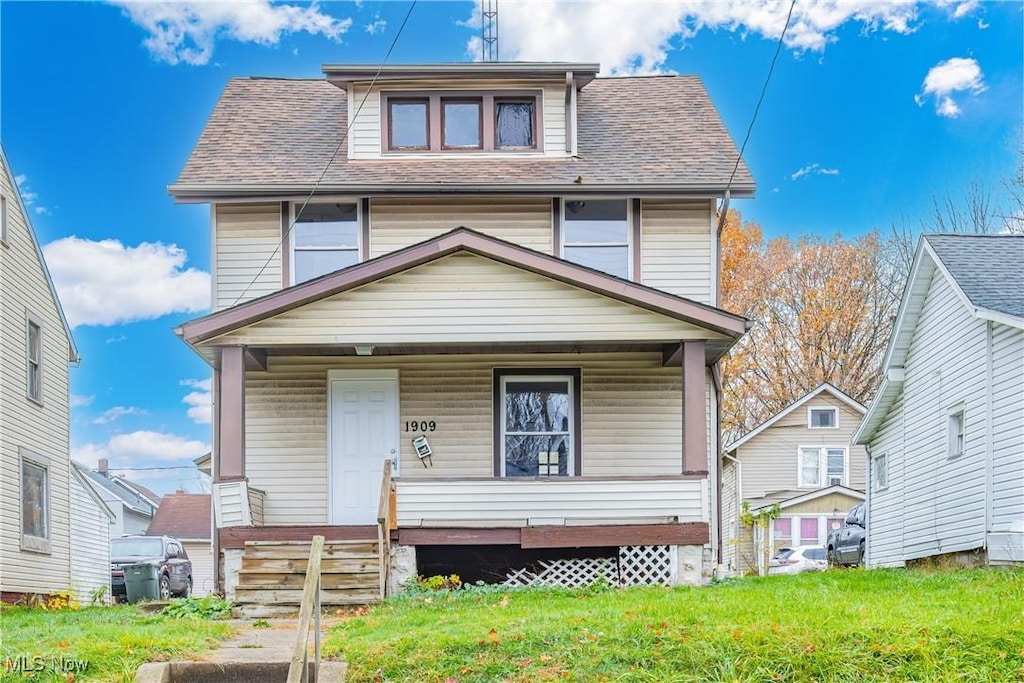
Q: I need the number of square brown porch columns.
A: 2